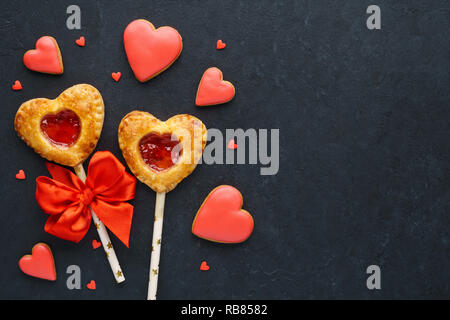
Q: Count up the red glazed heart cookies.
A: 5